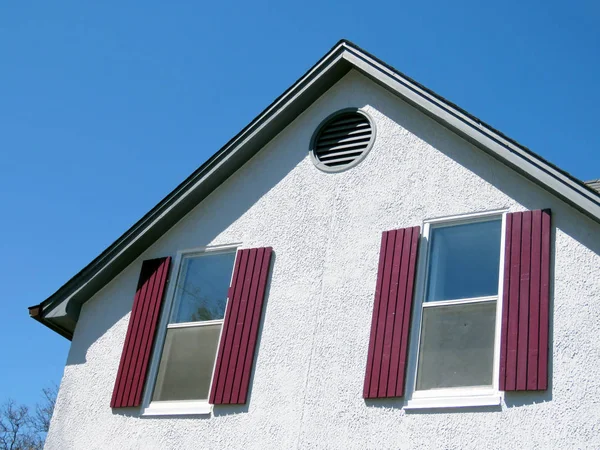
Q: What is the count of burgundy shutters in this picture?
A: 4